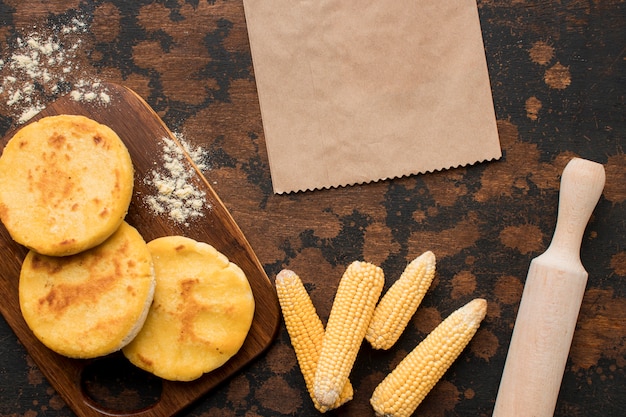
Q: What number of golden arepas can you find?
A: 3